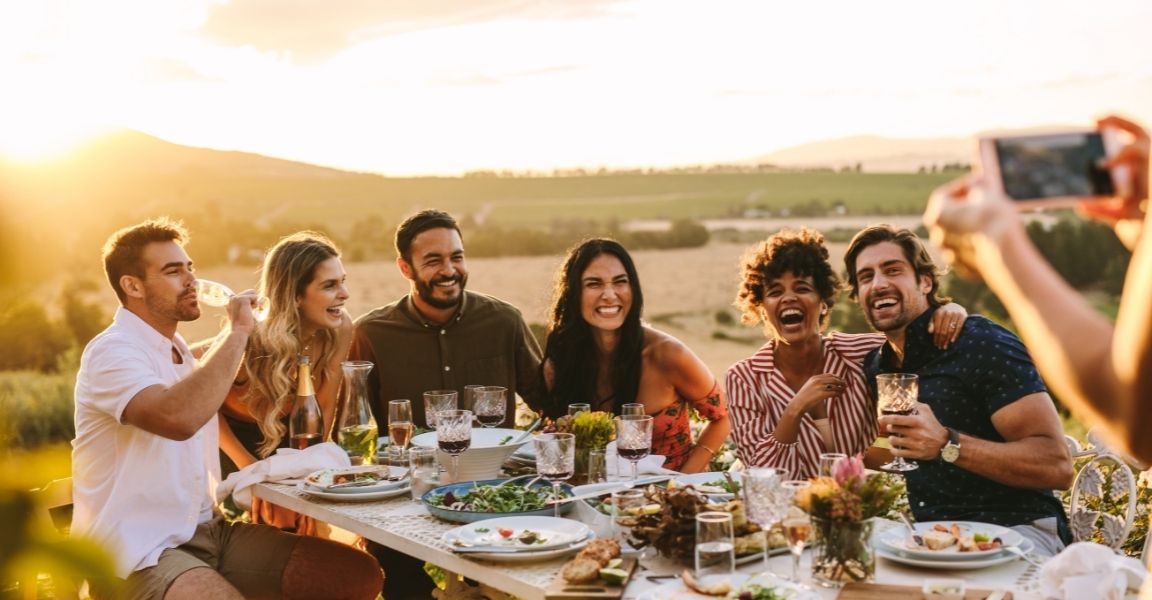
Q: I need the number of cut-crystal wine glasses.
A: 7